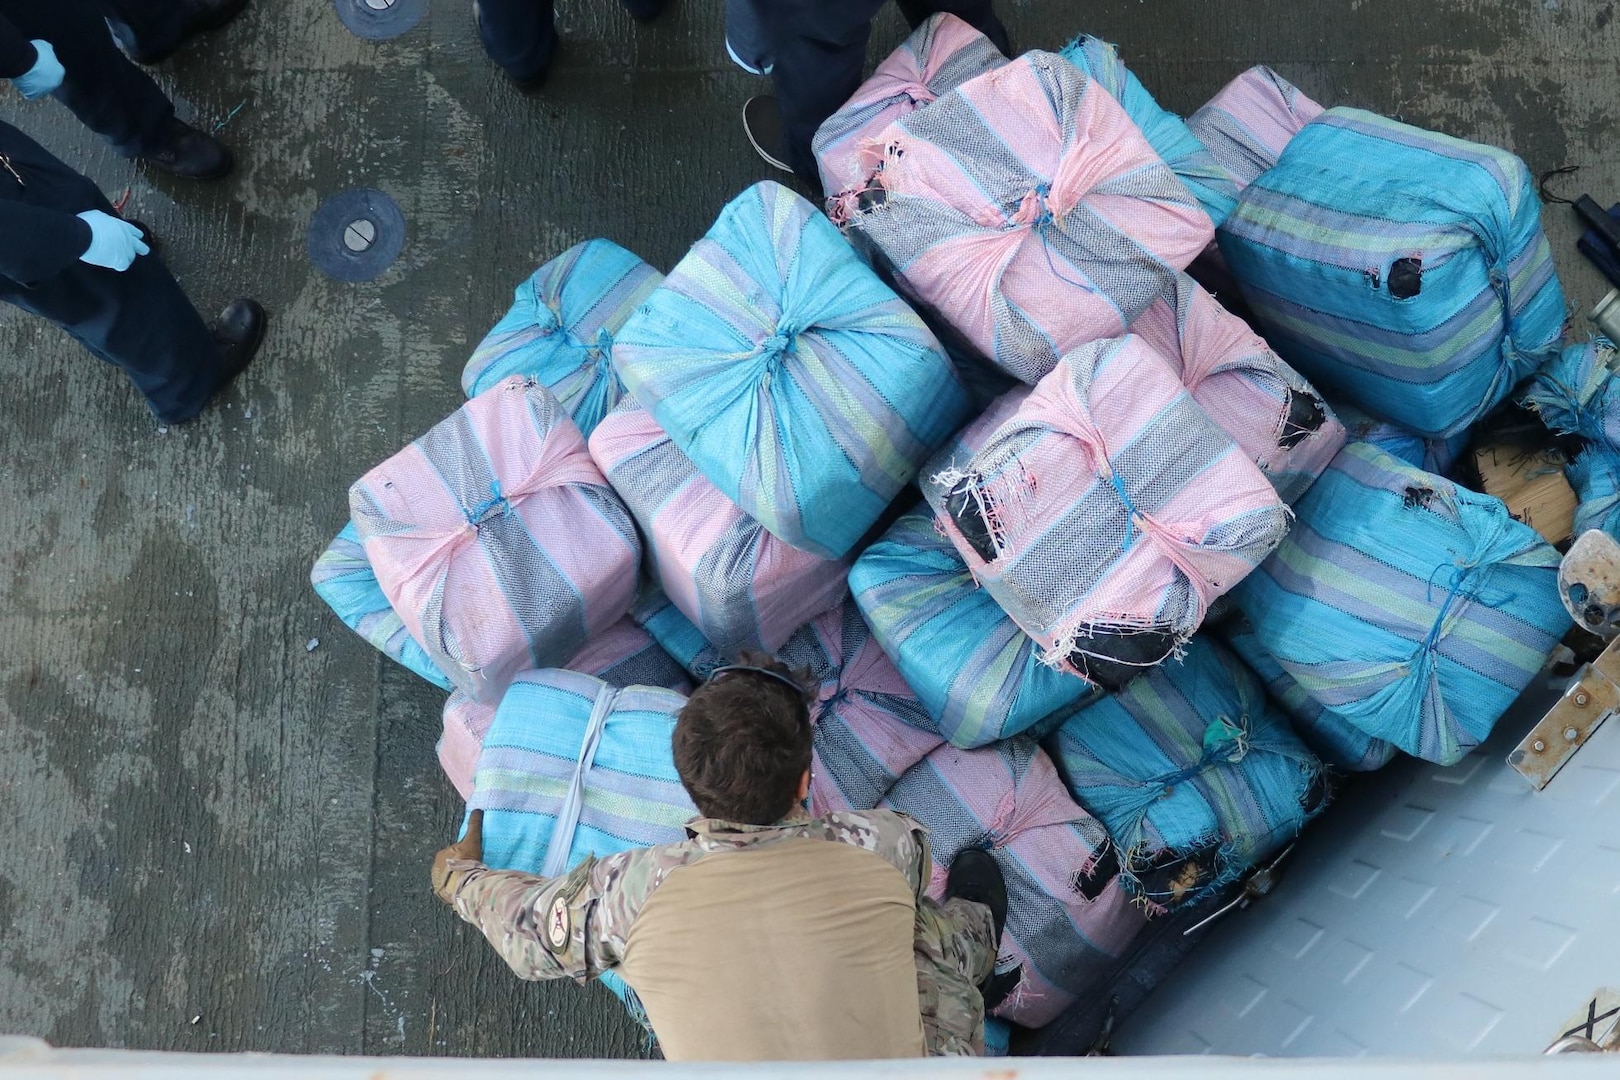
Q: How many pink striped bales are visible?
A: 10